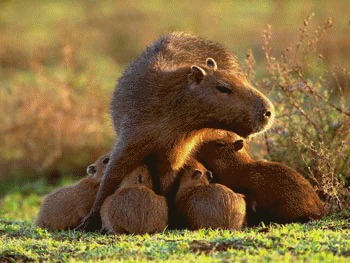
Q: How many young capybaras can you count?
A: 4